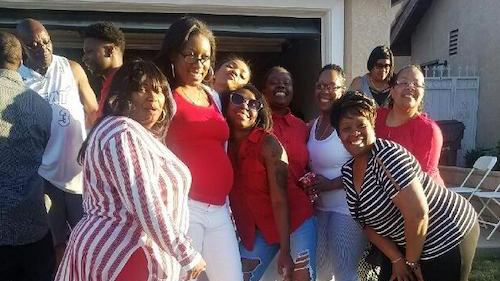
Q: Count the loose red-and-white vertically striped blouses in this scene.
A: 1